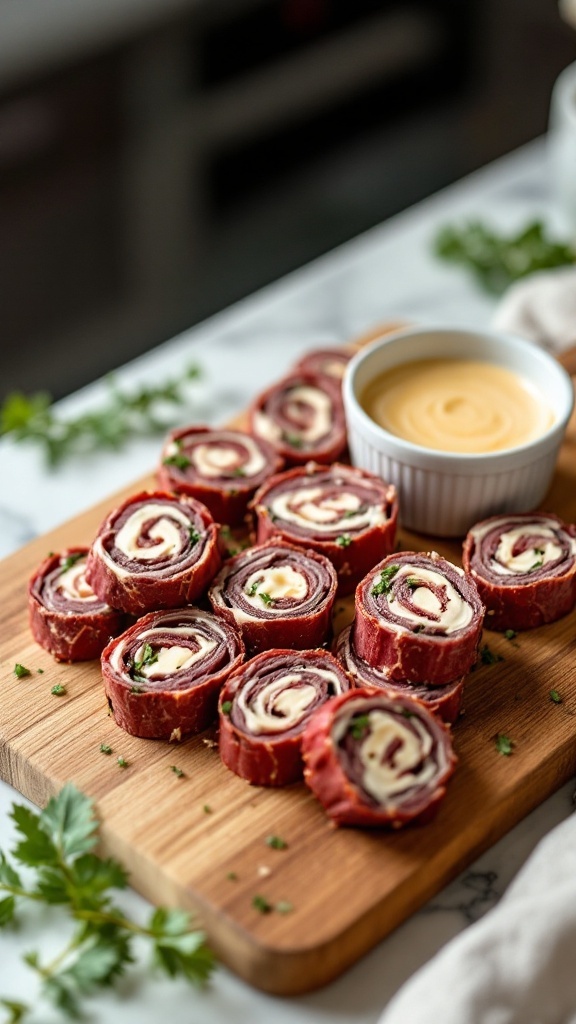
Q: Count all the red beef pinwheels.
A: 13